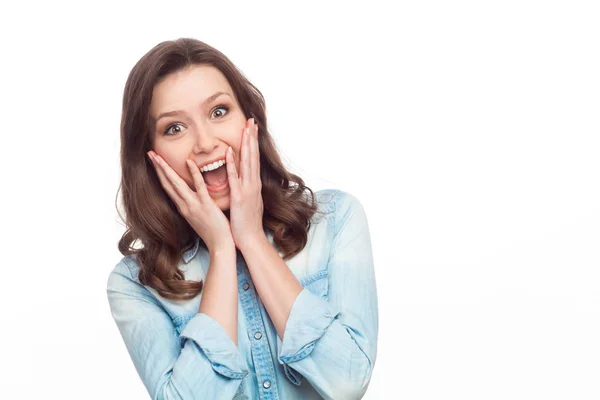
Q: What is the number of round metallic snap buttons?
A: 3